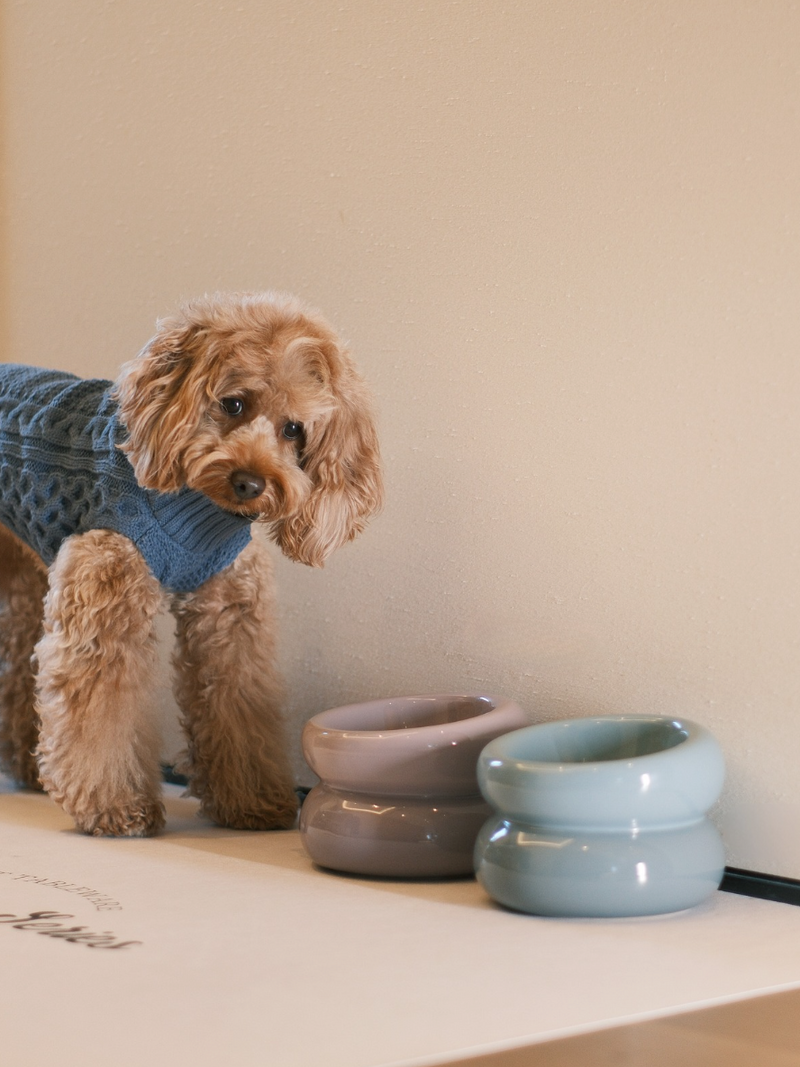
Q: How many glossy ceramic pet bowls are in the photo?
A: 2